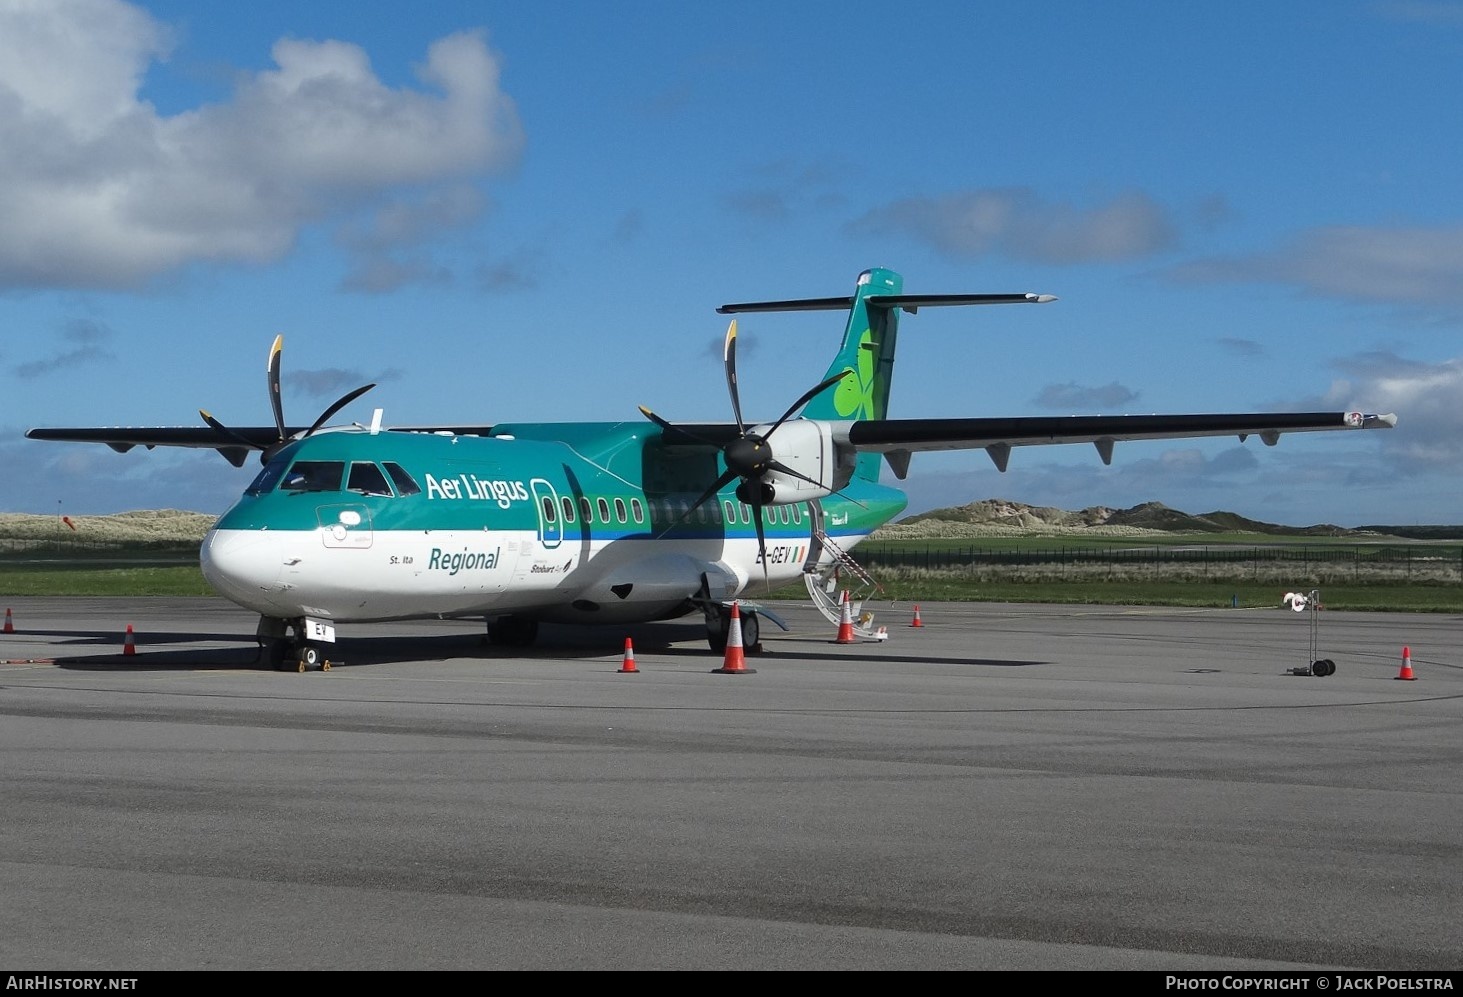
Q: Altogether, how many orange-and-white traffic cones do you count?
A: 7